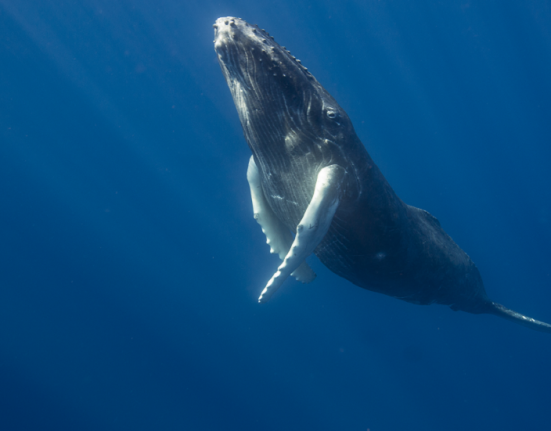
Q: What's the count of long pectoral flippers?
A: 2